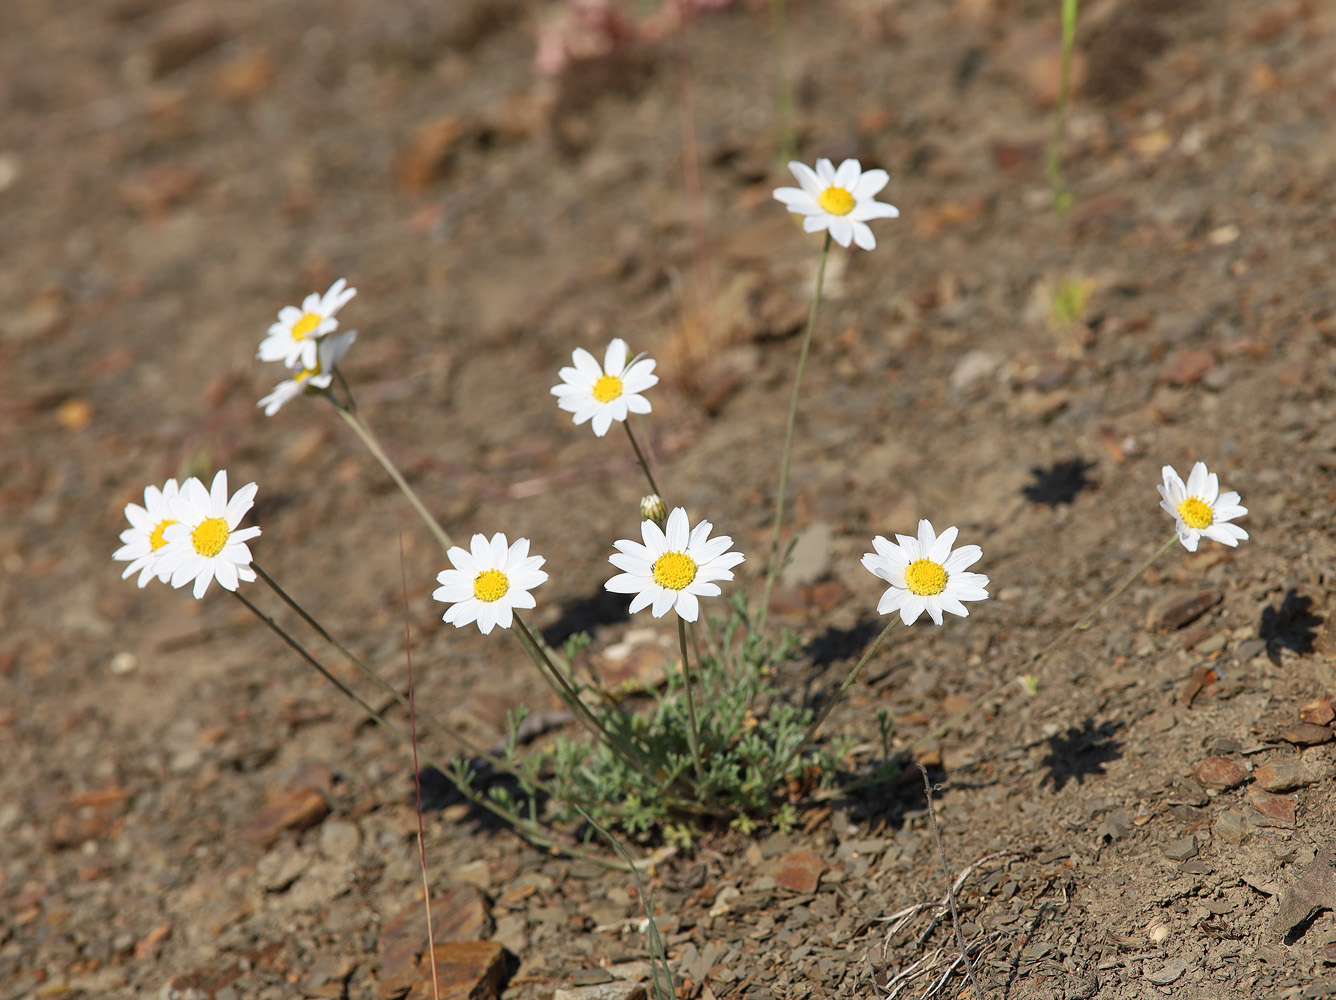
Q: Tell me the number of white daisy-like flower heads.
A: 10